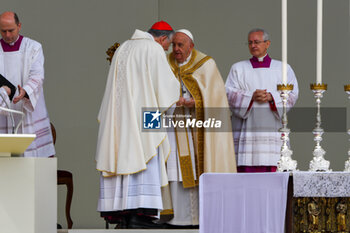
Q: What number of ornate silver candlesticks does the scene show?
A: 3